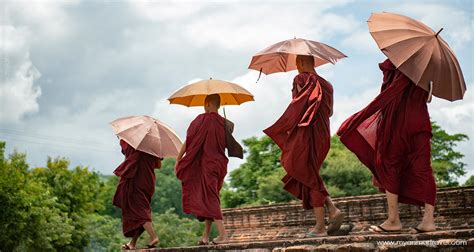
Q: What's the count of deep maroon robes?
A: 4